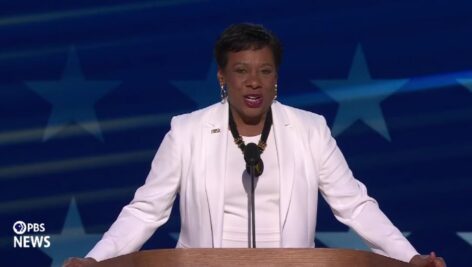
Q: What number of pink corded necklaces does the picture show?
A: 0